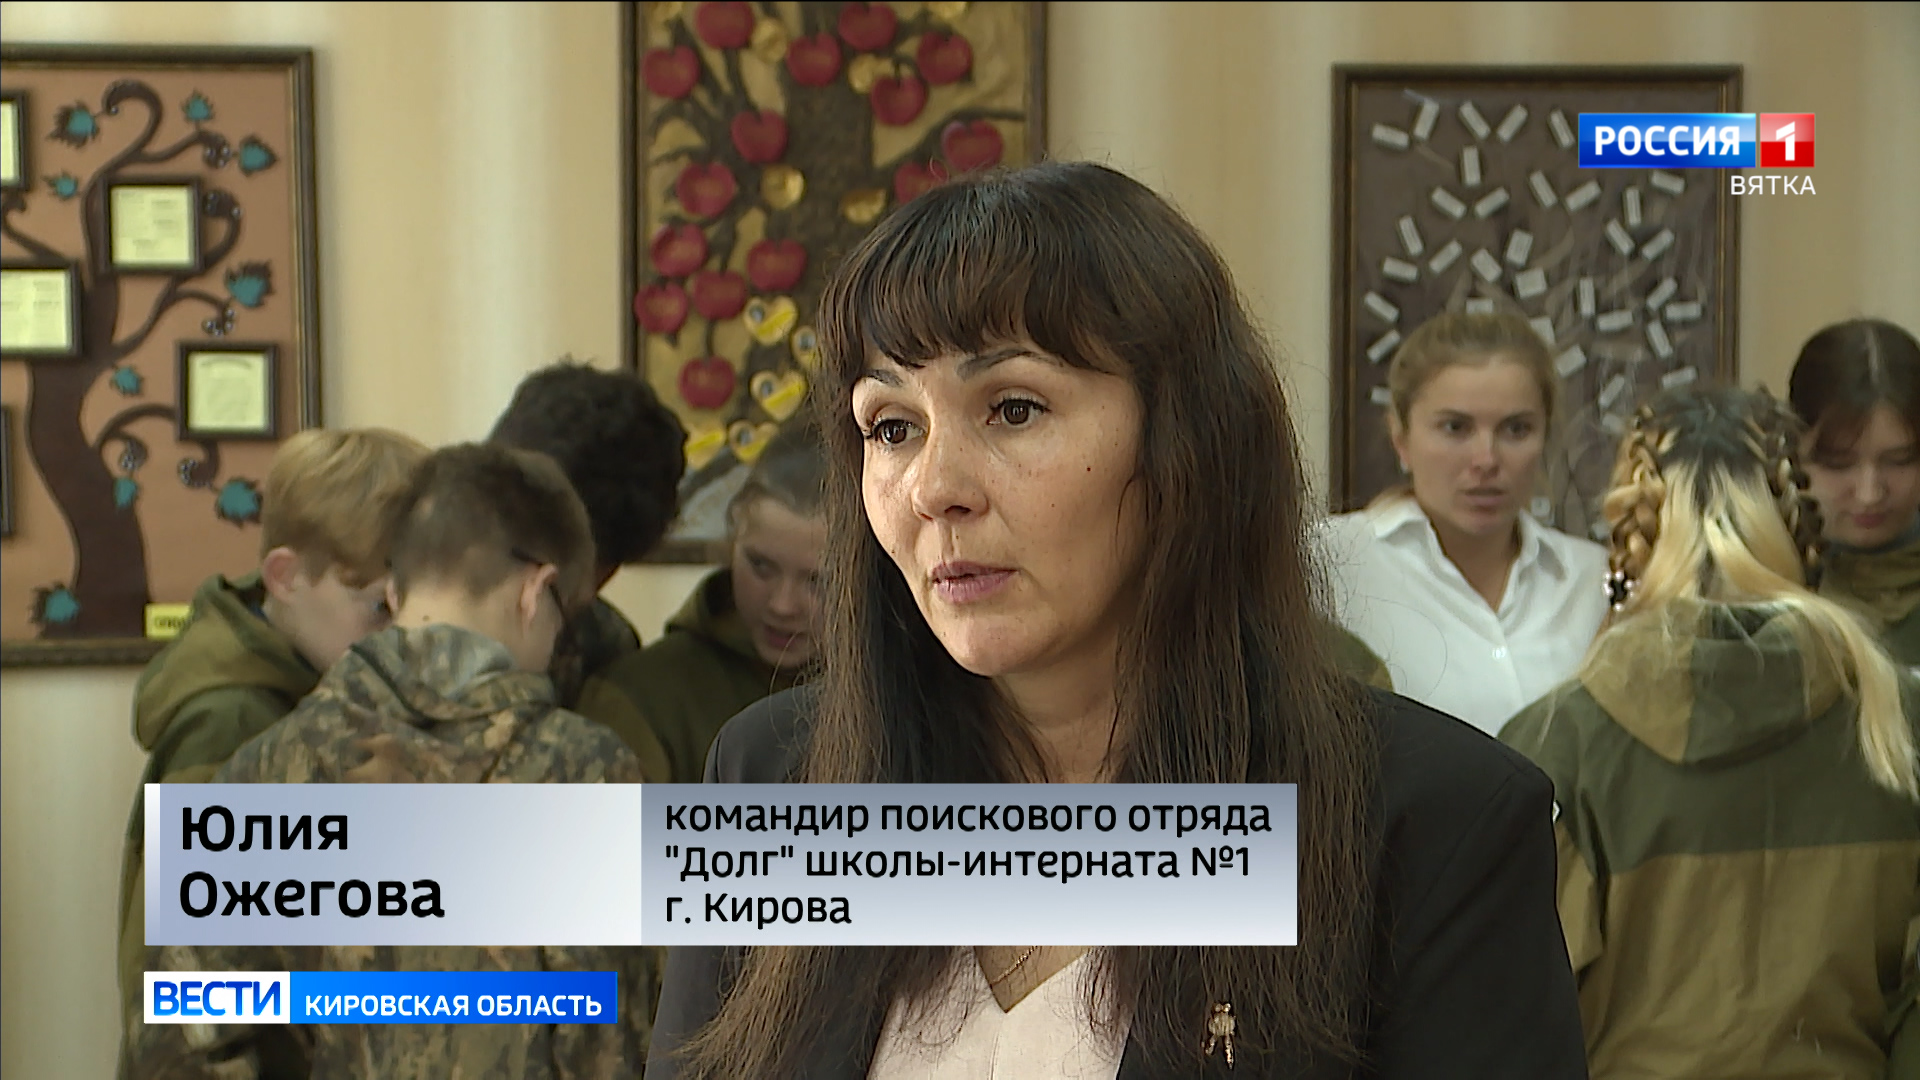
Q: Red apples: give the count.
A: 15